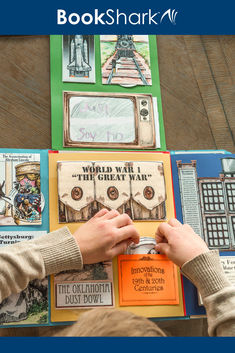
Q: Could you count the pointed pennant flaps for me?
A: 3